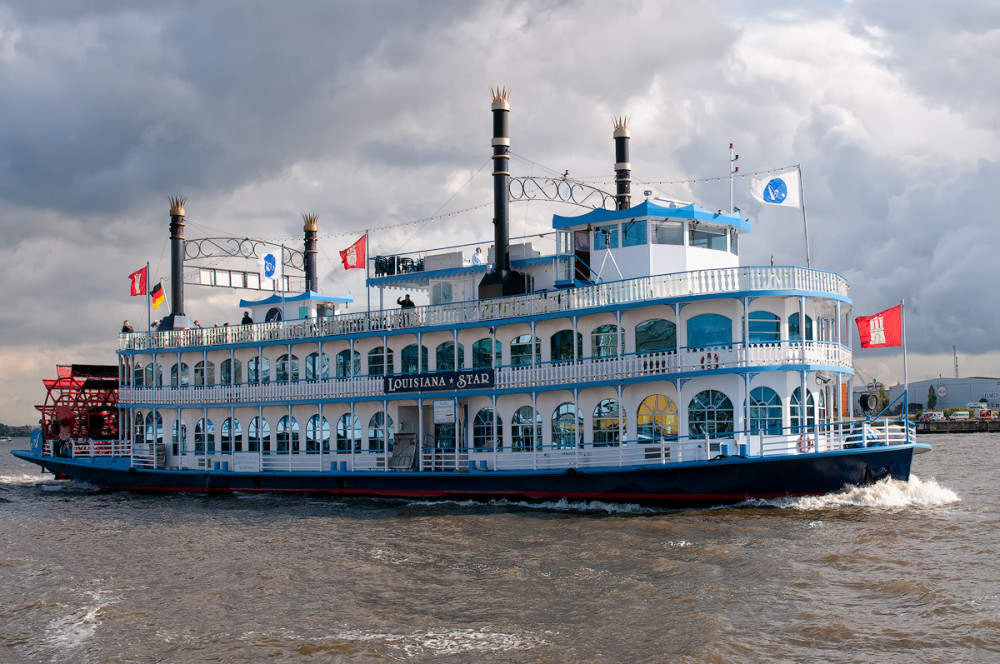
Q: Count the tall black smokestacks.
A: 4